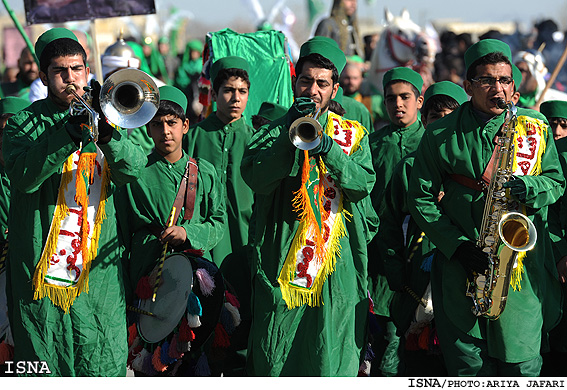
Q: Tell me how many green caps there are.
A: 12